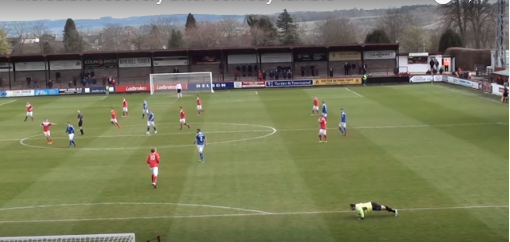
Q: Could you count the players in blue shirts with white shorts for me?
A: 6